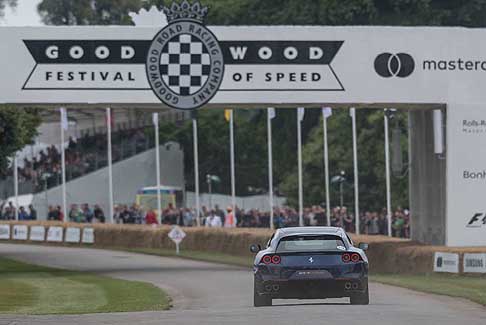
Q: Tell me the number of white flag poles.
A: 11